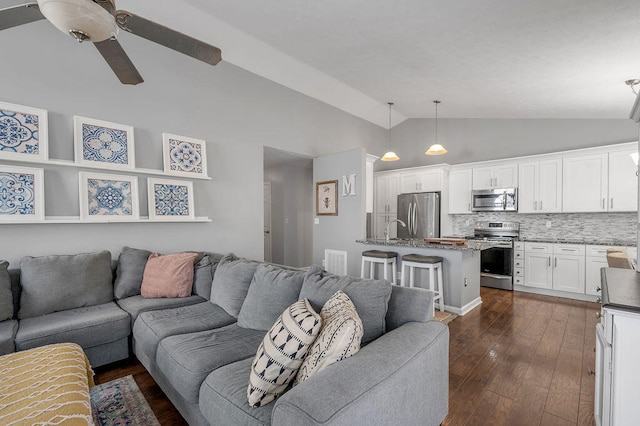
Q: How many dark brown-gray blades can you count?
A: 3